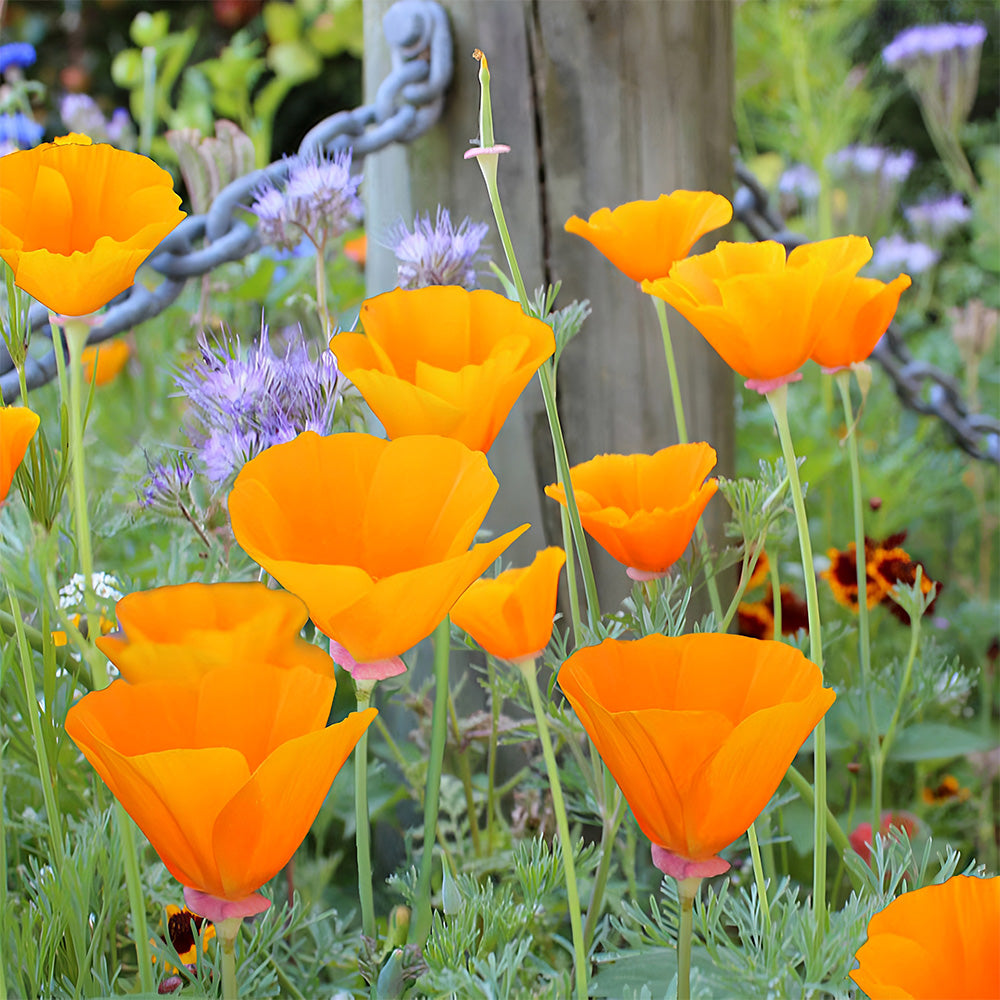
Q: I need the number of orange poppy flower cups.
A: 13